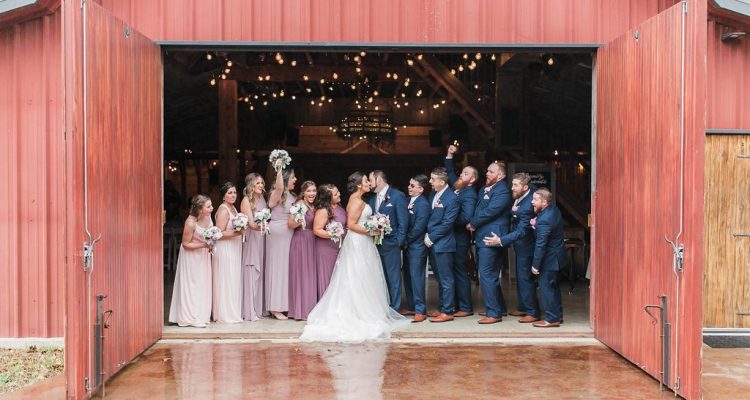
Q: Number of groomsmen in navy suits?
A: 6